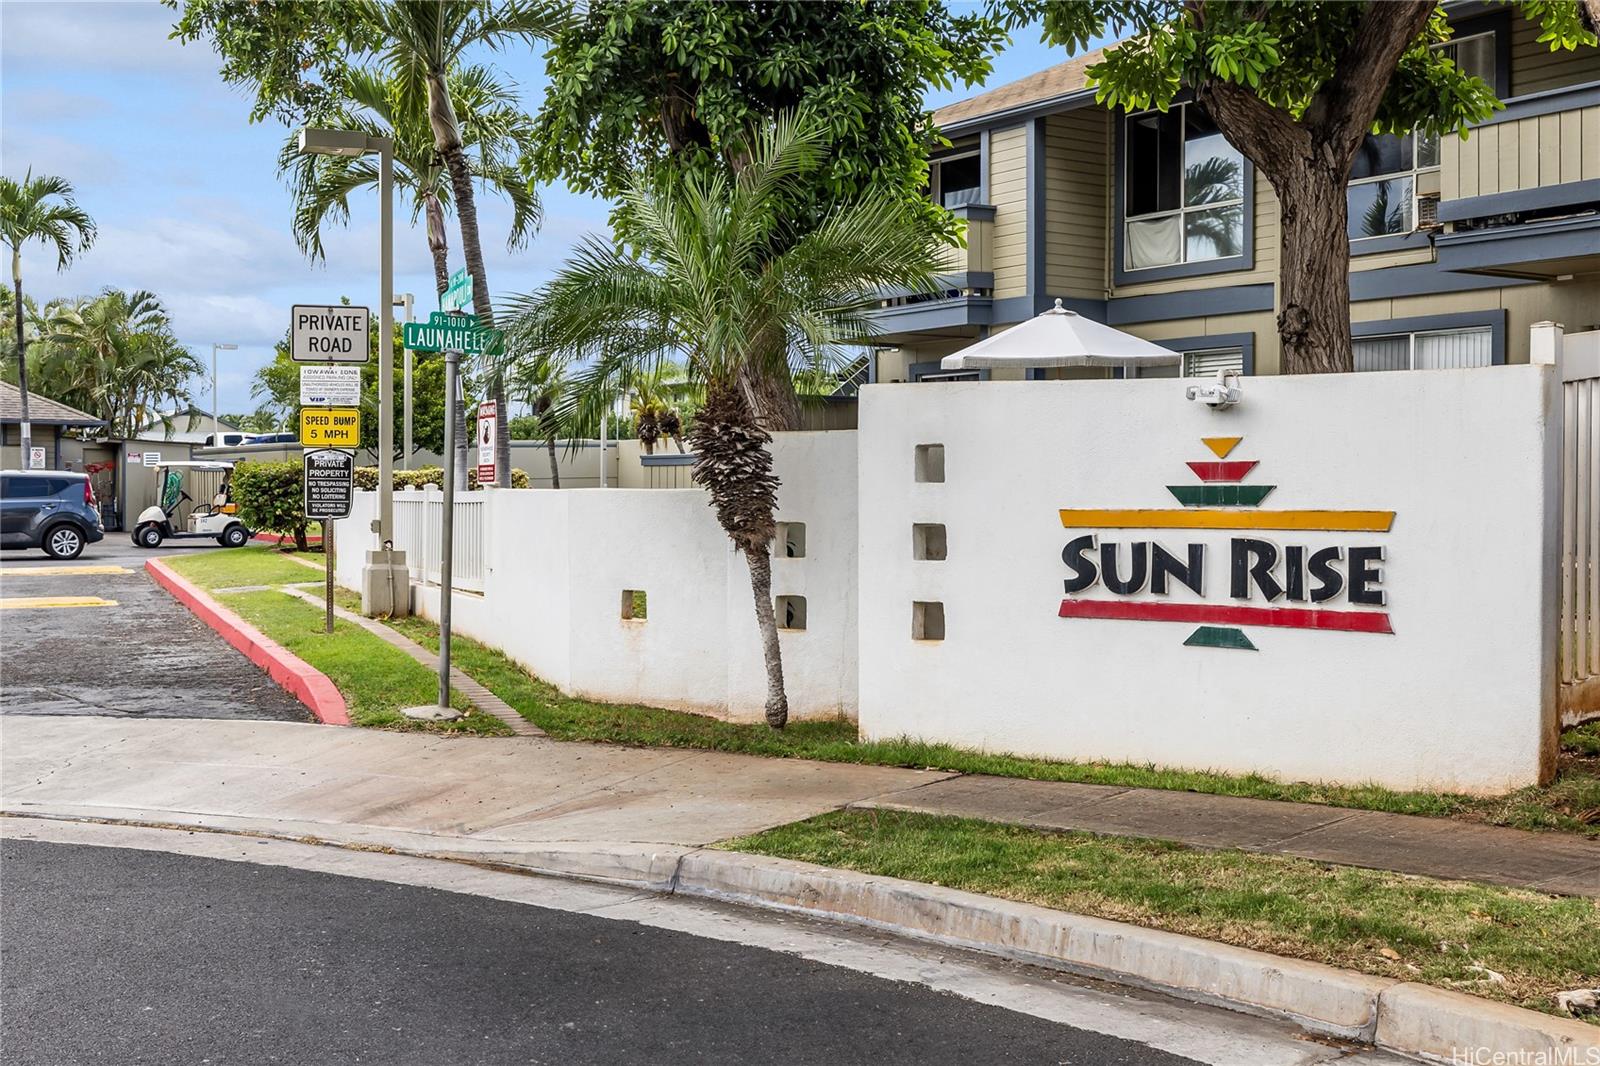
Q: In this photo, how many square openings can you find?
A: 6